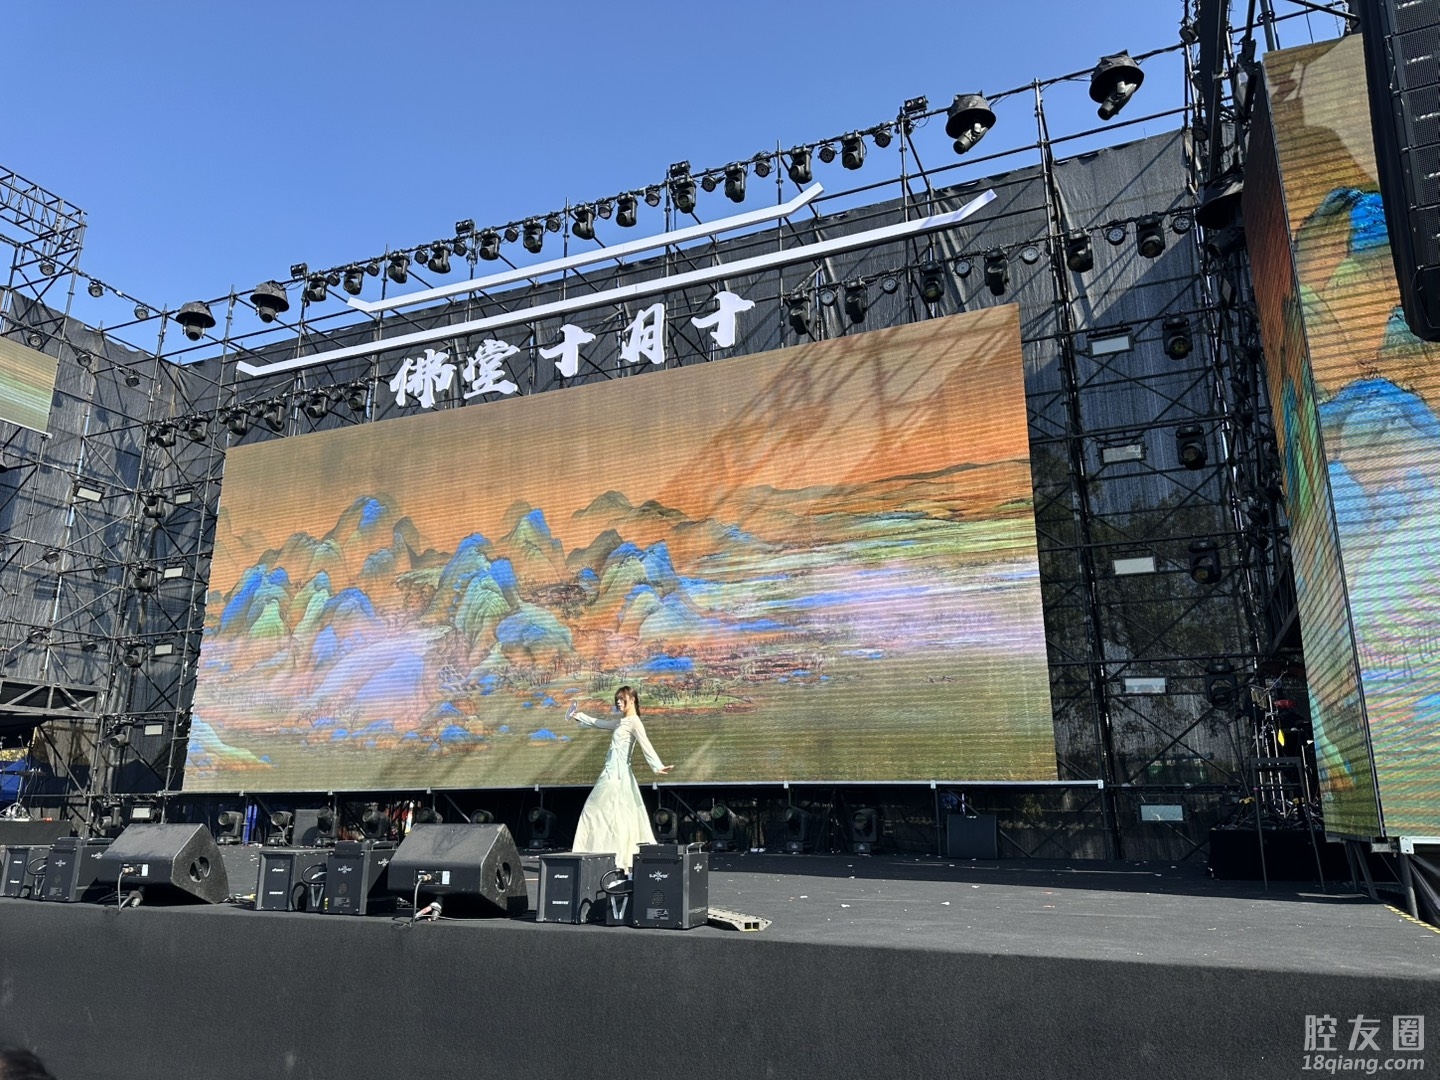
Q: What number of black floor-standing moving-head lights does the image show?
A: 11